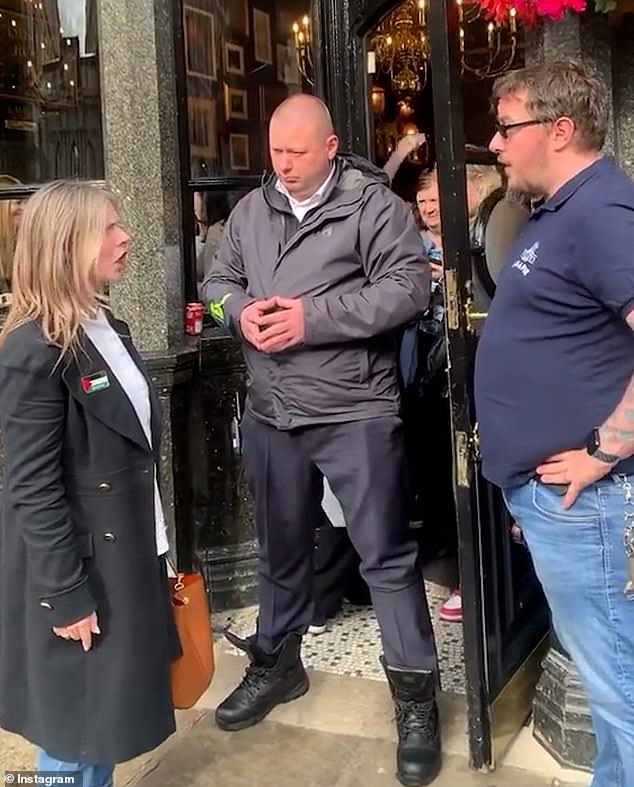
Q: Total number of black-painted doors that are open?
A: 1